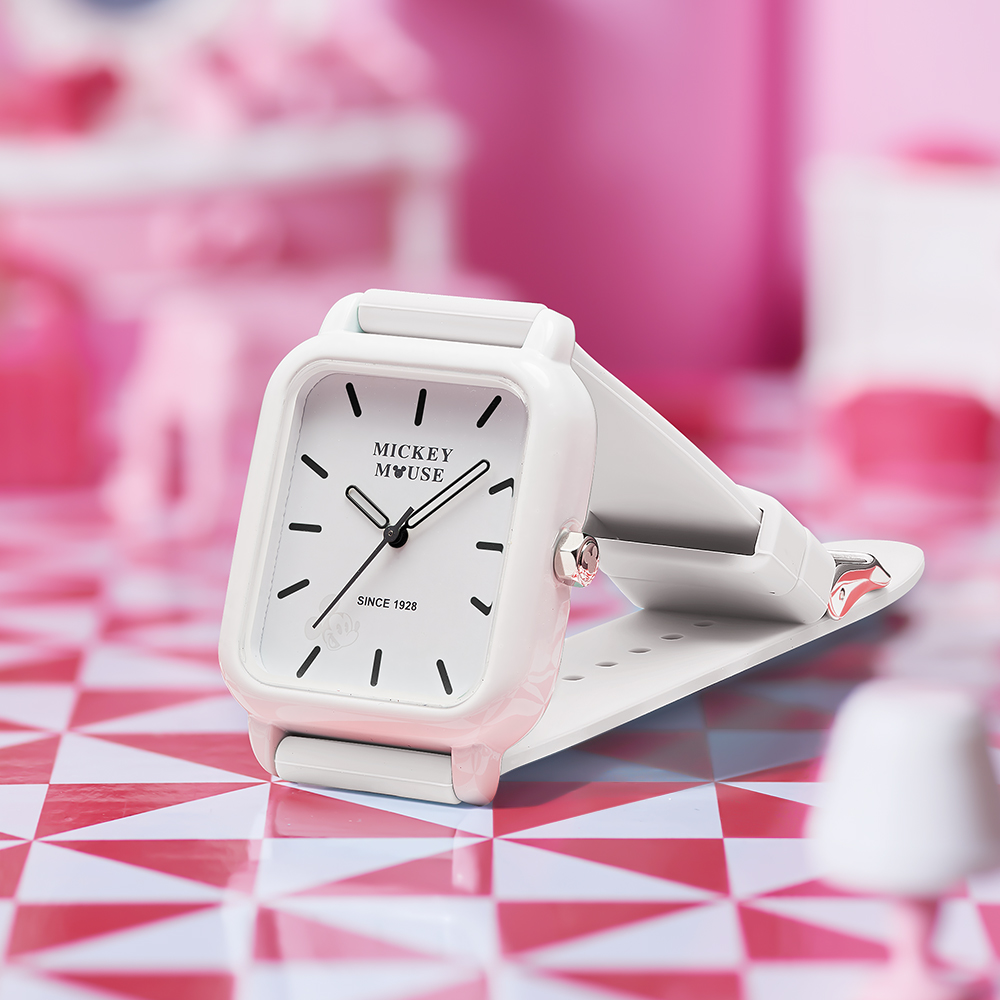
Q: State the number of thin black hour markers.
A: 12